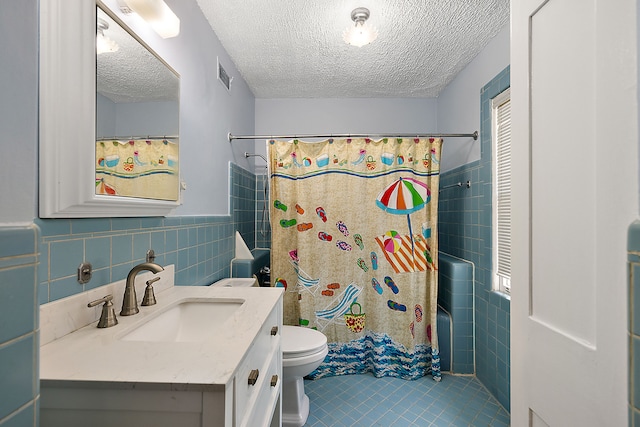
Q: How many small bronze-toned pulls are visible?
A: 3